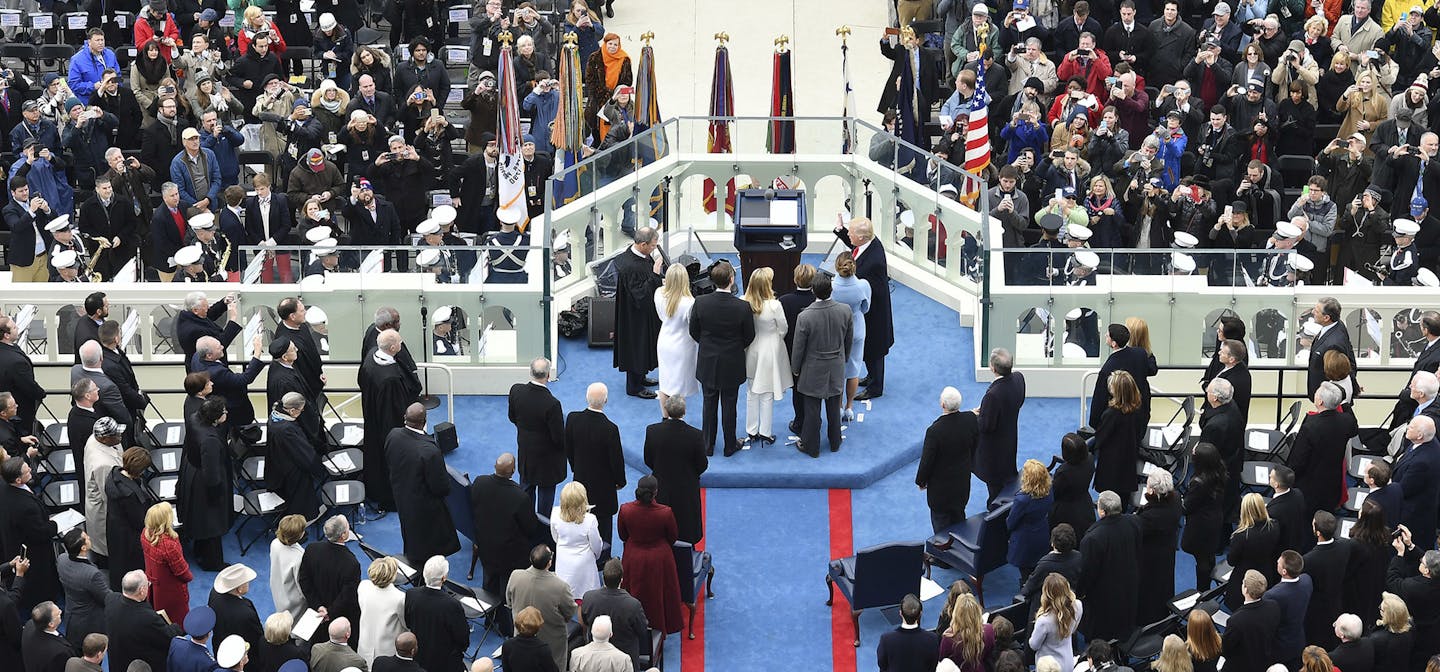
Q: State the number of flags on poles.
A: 8